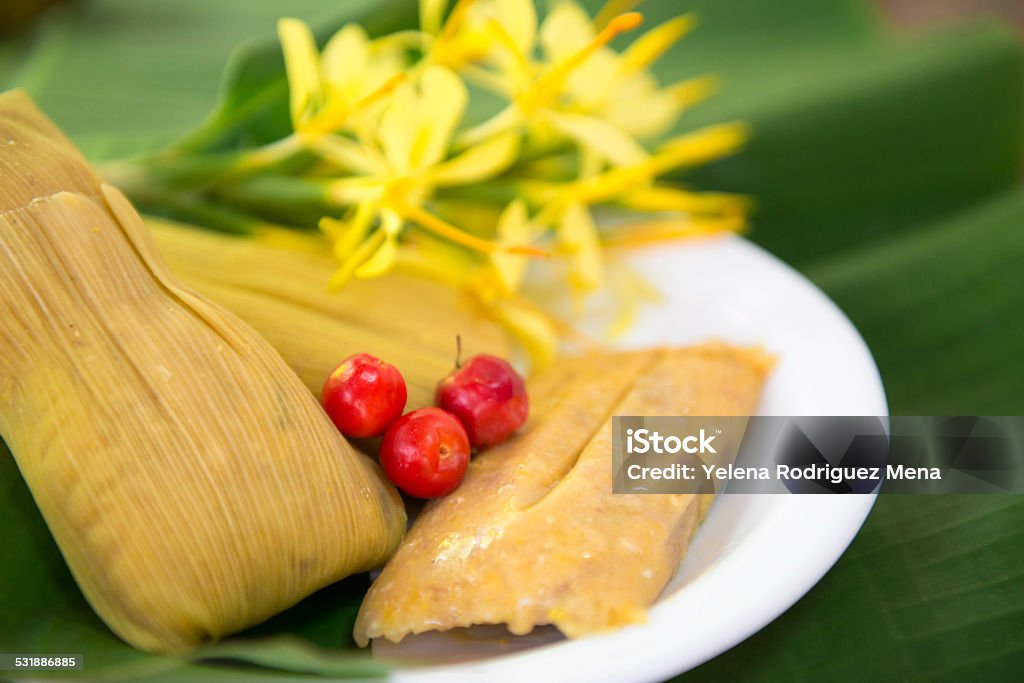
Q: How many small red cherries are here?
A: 3